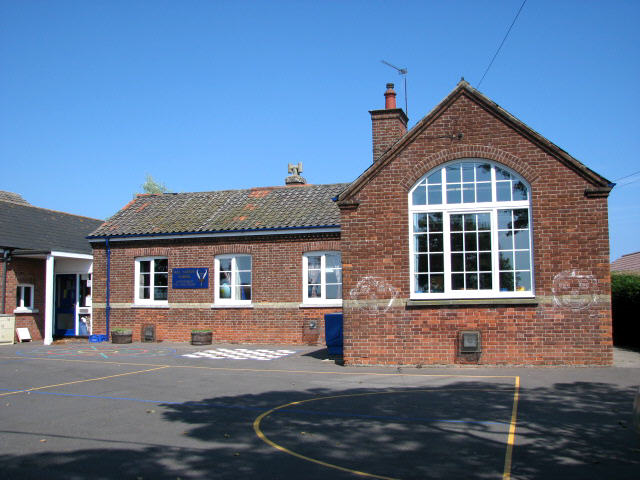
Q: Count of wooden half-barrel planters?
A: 2